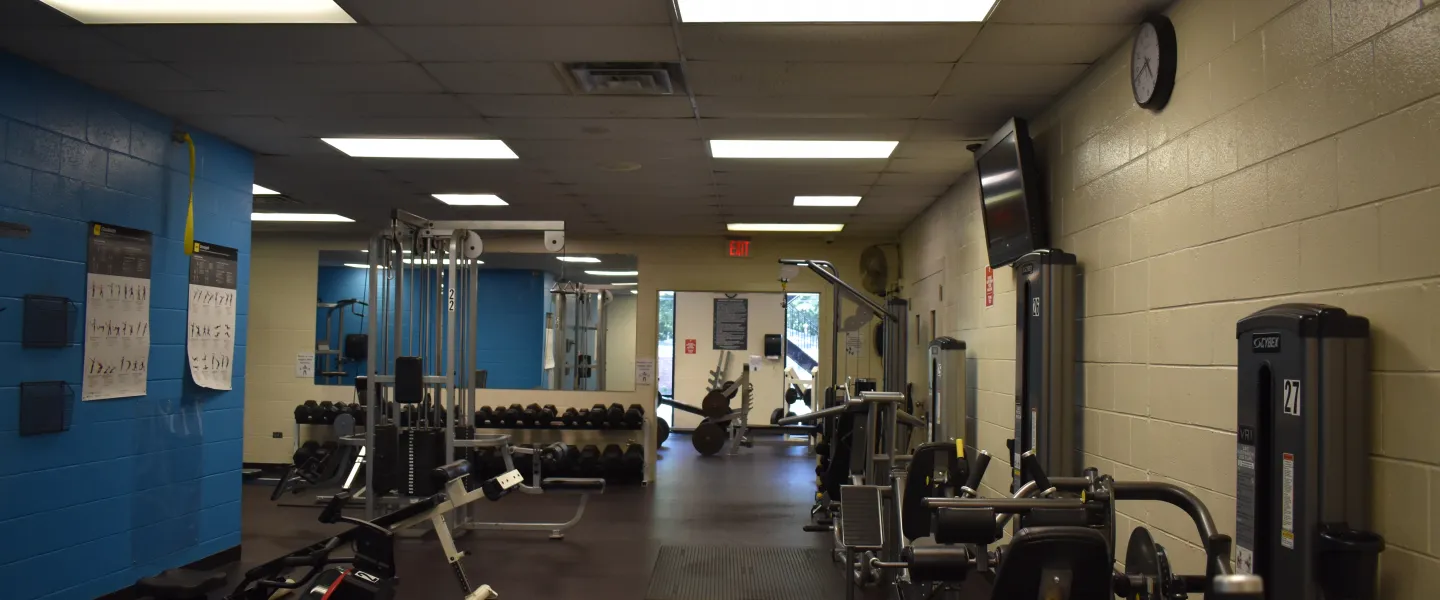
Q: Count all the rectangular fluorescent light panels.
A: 9